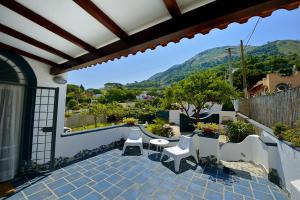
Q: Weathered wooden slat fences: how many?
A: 1